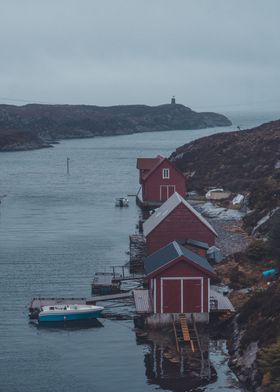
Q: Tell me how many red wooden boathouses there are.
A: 3